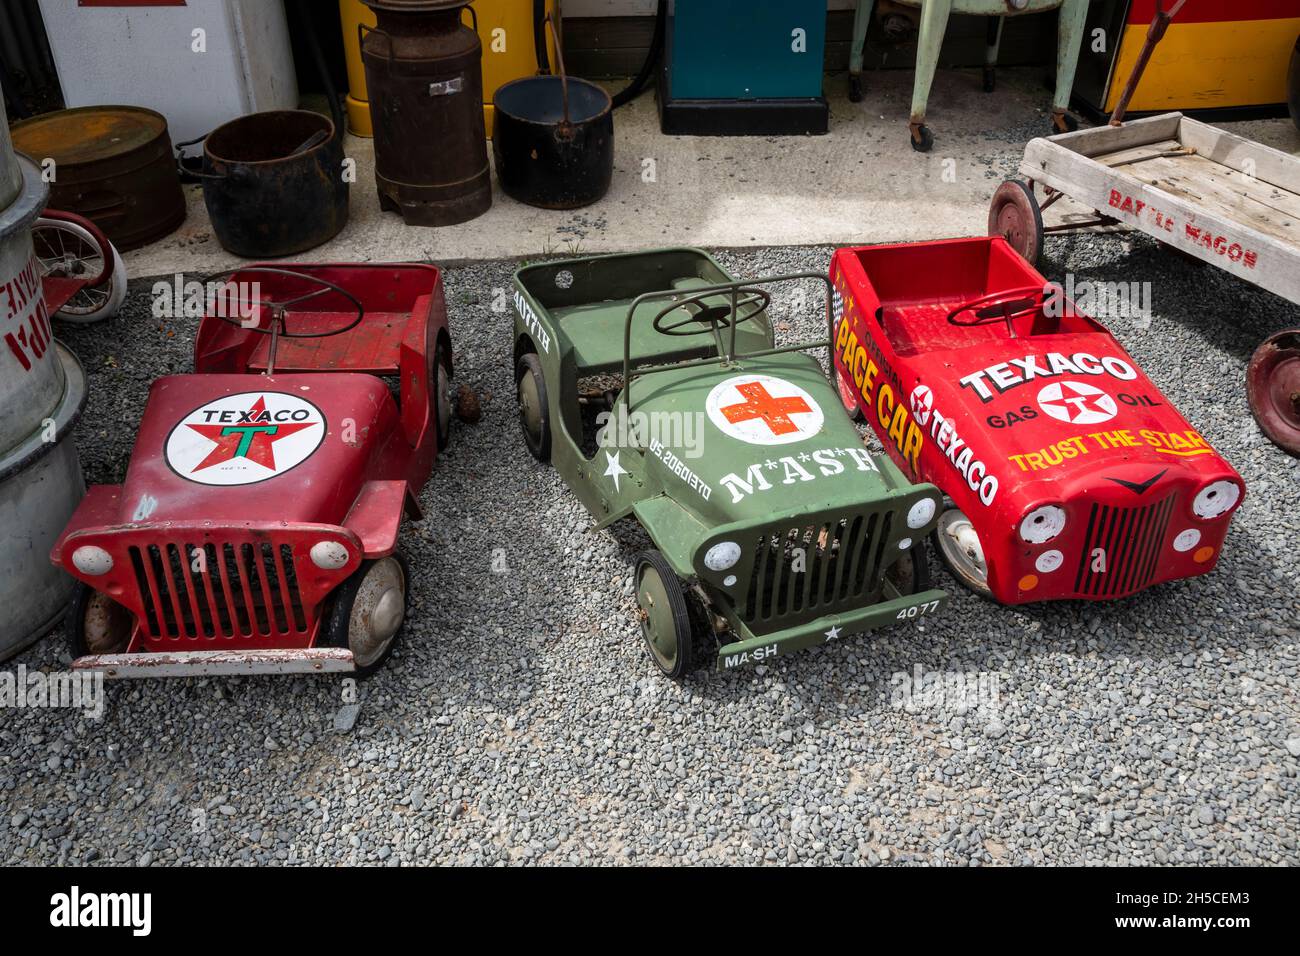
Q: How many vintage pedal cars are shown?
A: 3